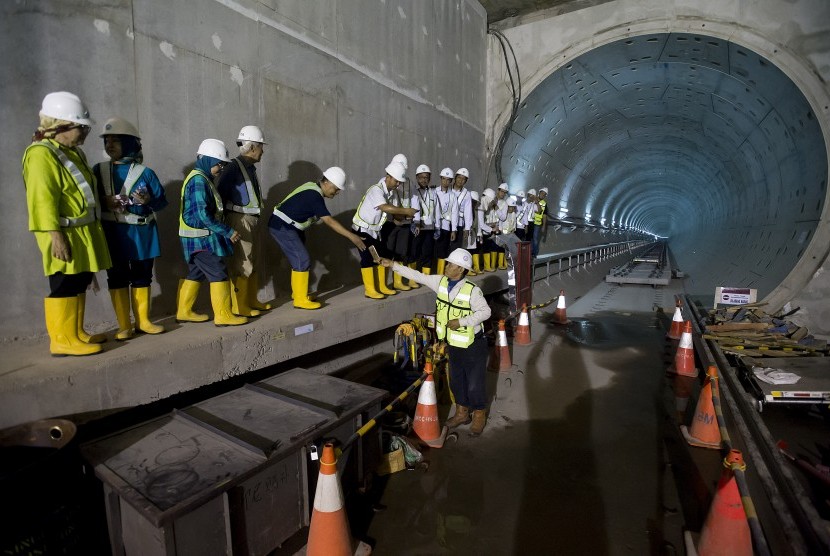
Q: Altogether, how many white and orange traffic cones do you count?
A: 7